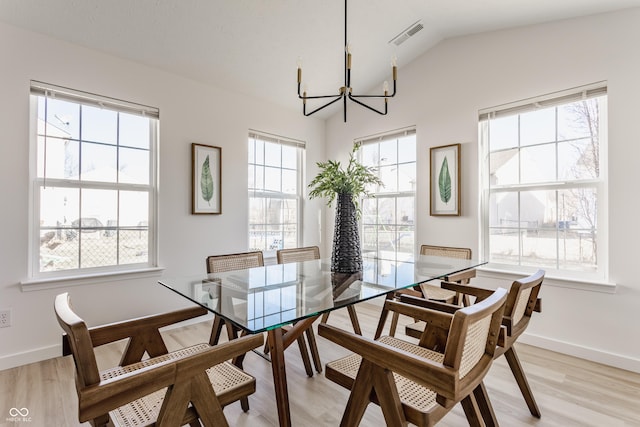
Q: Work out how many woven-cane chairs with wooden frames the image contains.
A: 6